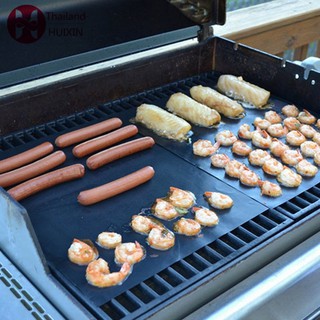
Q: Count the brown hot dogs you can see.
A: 7